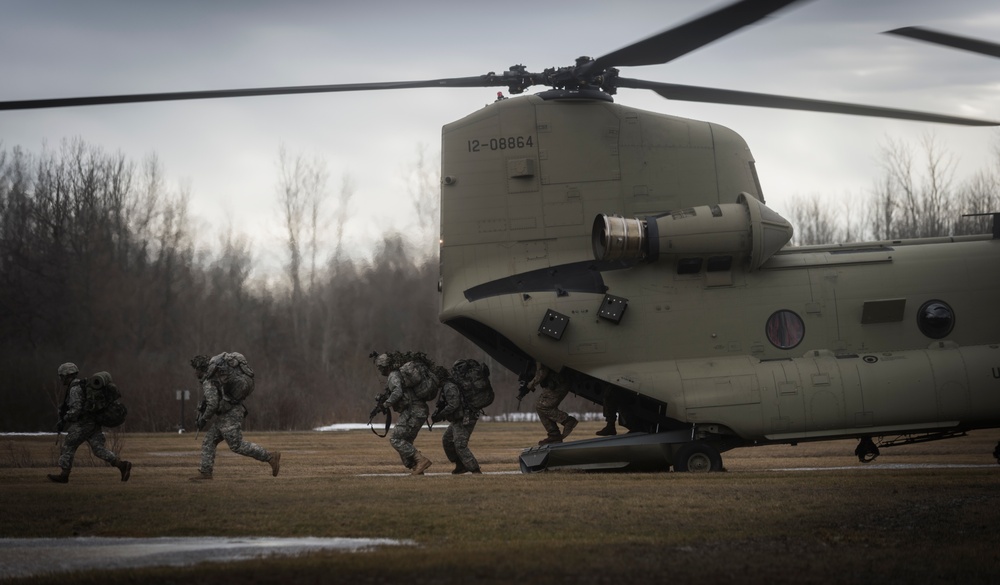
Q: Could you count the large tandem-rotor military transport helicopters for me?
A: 1